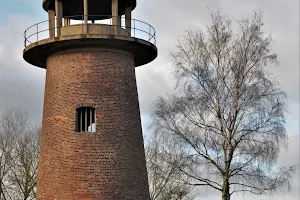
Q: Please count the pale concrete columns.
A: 5